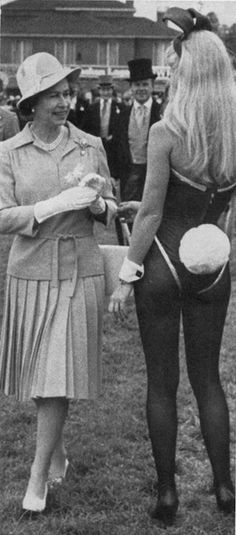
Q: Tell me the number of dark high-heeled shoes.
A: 2